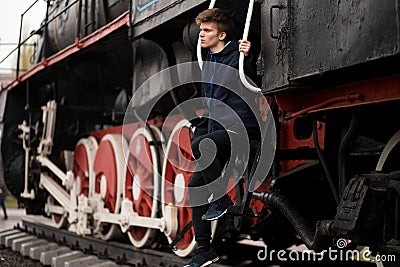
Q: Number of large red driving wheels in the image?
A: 4